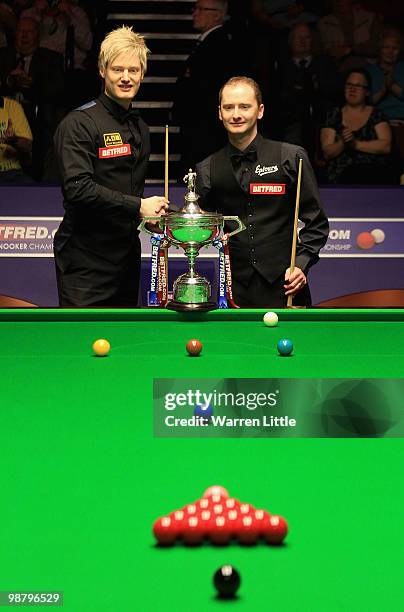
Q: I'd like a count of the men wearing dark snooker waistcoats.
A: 2